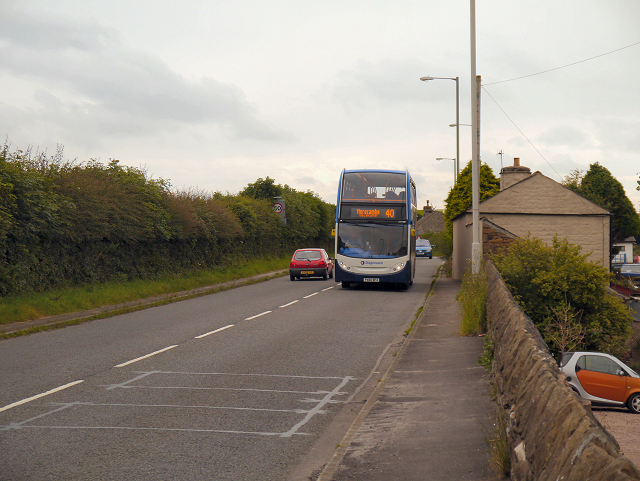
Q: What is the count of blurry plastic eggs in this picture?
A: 0